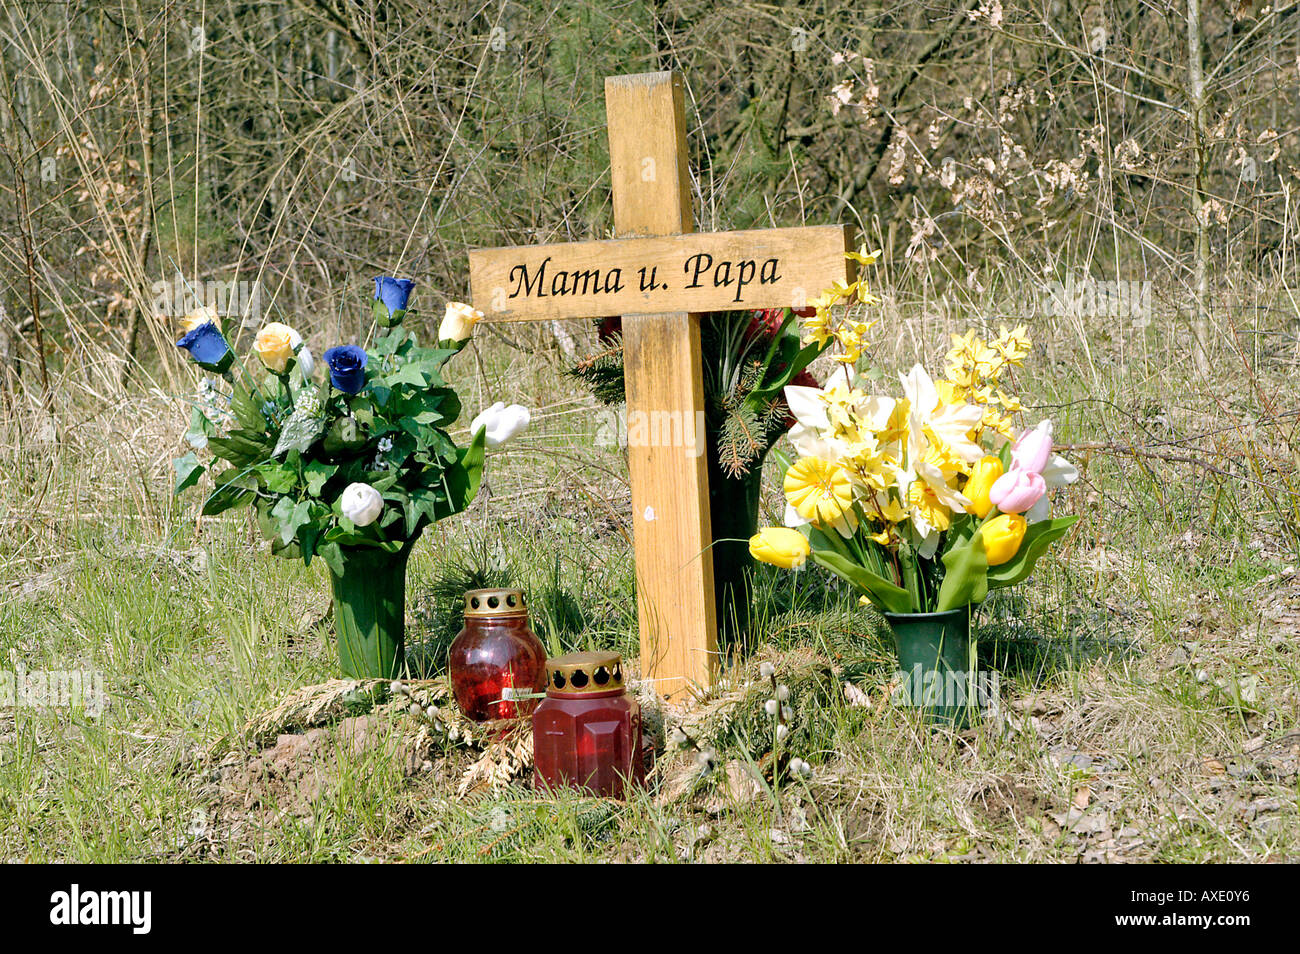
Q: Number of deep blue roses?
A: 3